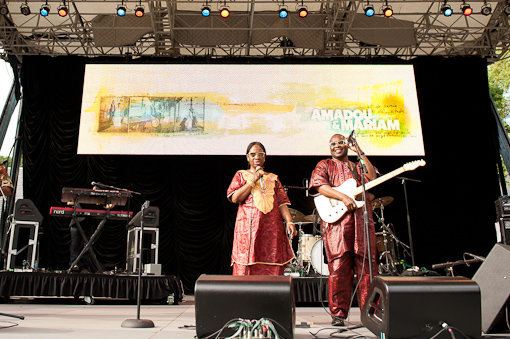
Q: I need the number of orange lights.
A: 6